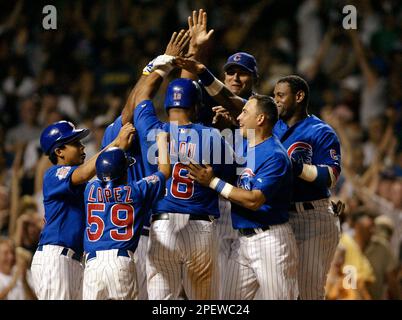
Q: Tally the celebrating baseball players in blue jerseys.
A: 7